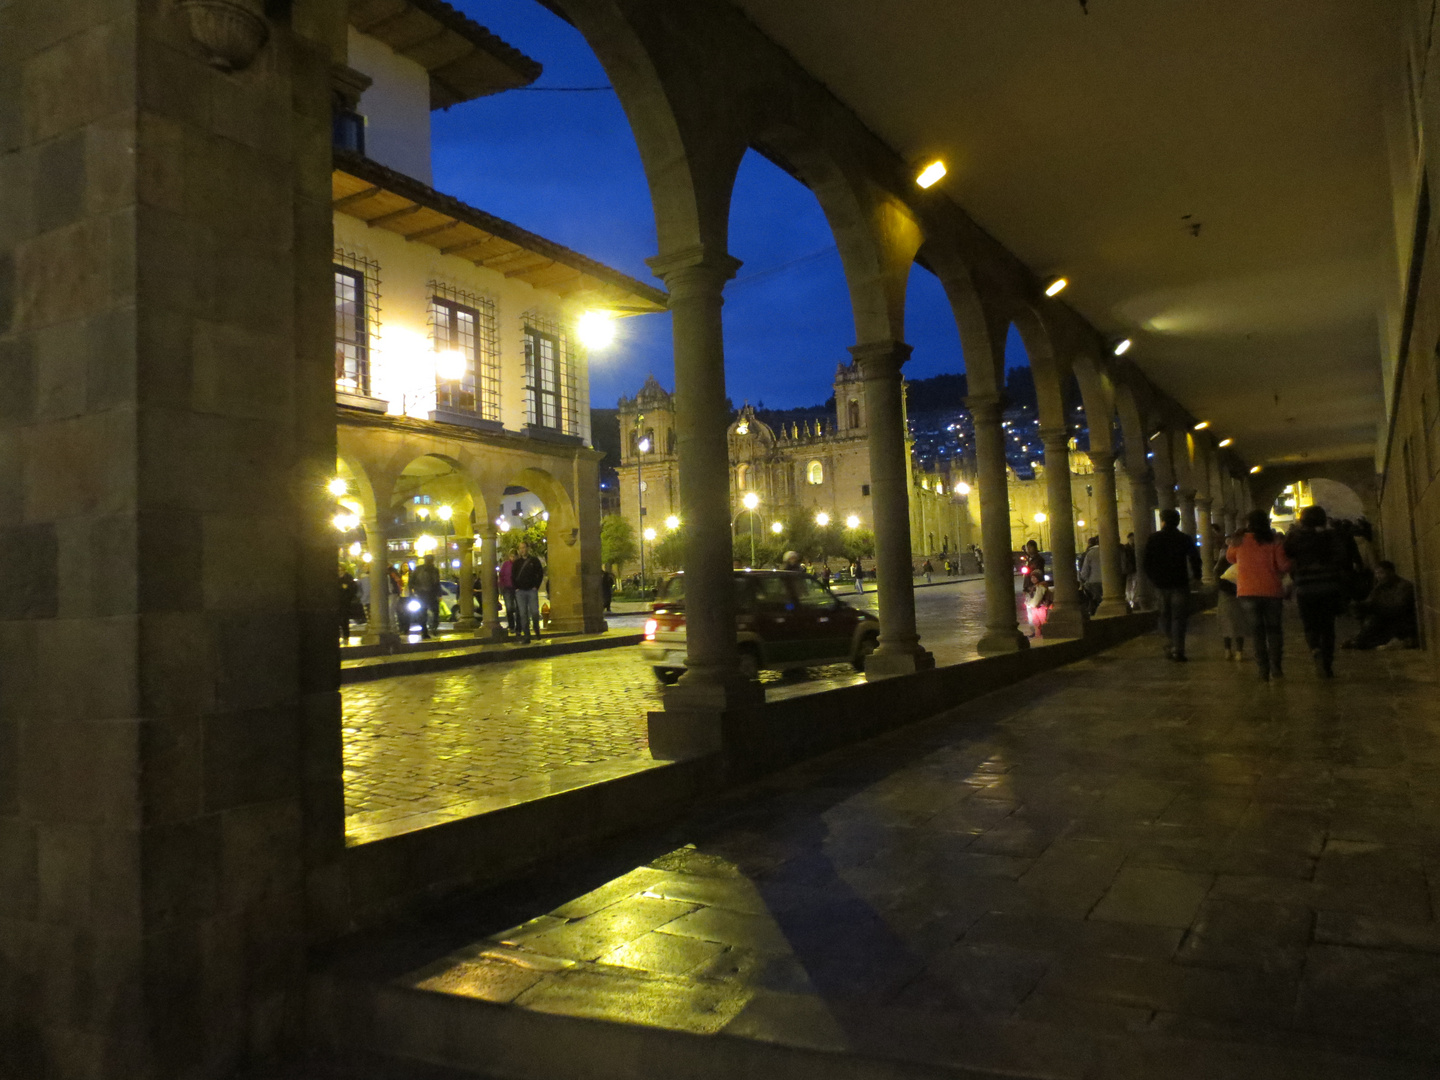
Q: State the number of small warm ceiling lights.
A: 6